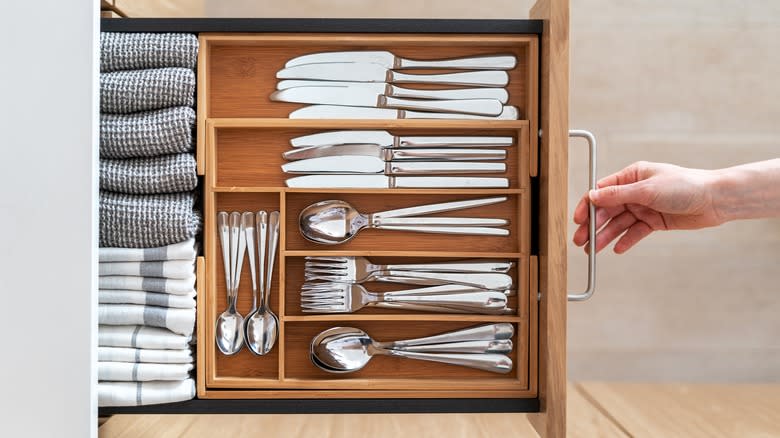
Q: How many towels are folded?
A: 14